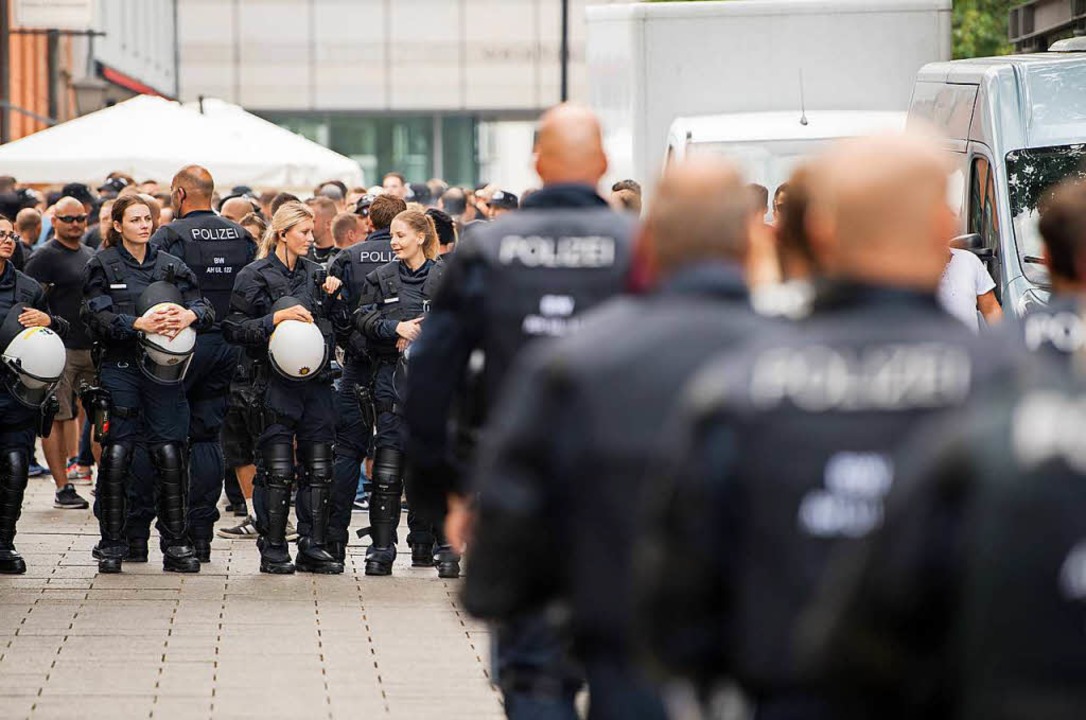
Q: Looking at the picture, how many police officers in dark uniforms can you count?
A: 11